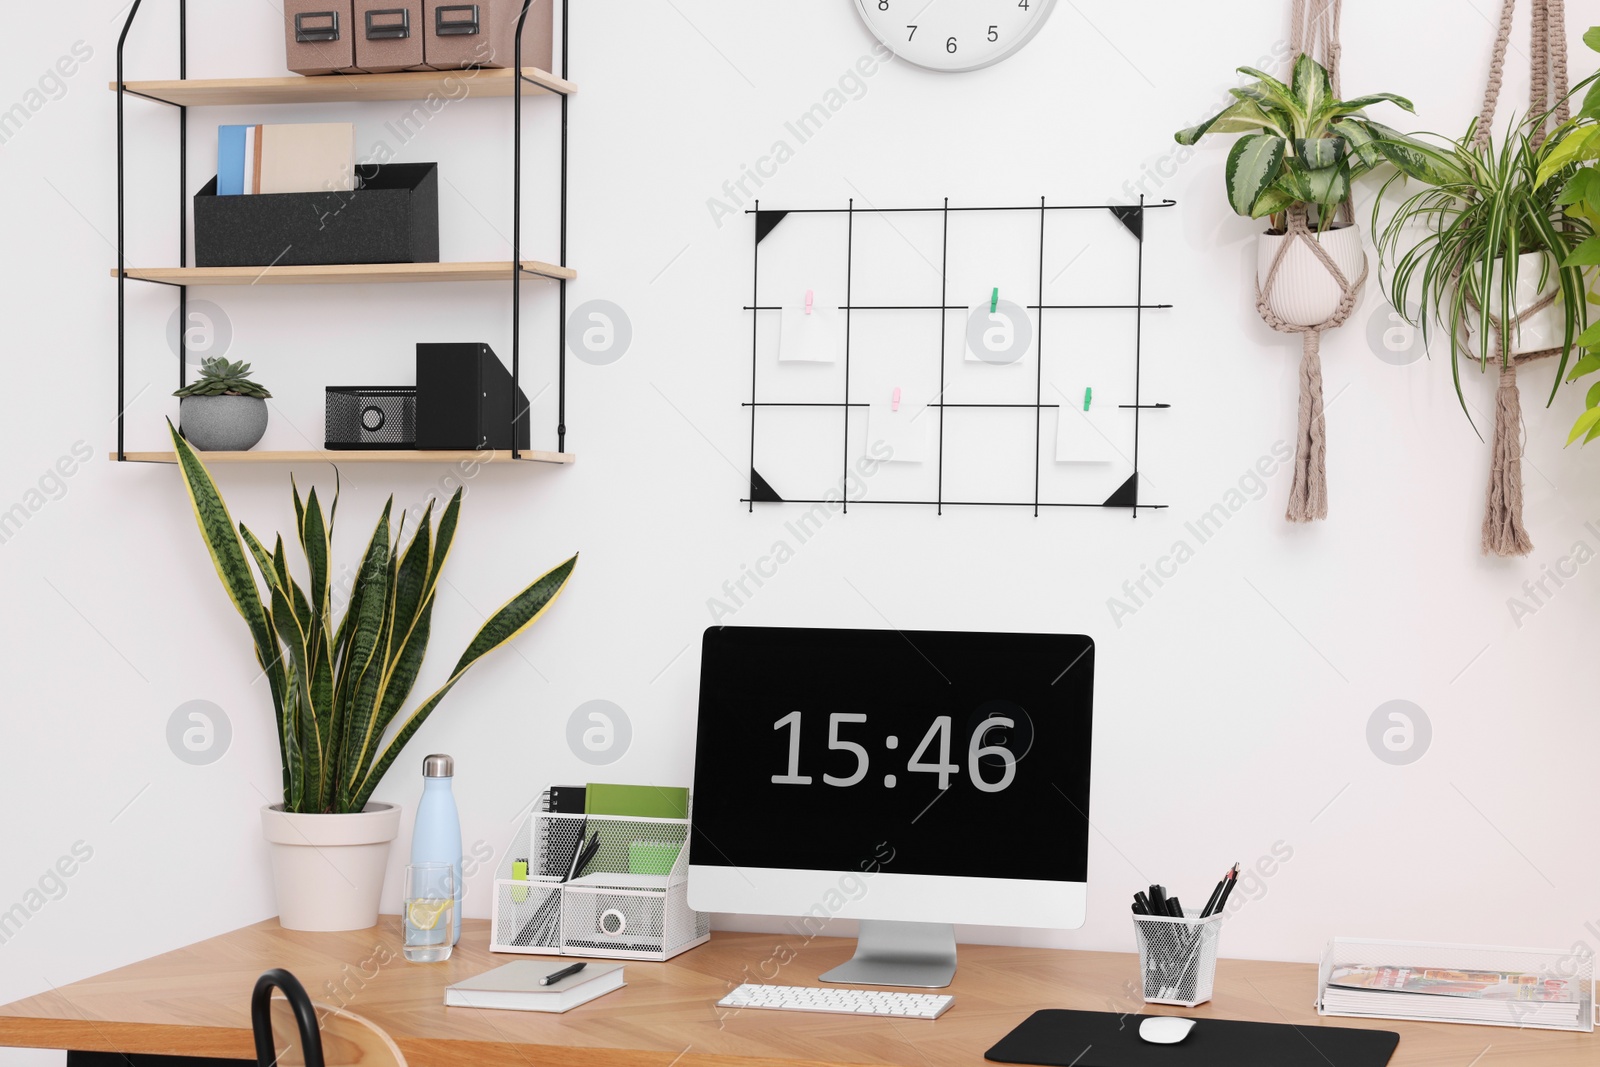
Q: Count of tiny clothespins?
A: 4